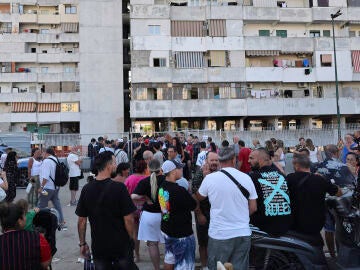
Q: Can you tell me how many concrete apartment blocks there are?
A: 2